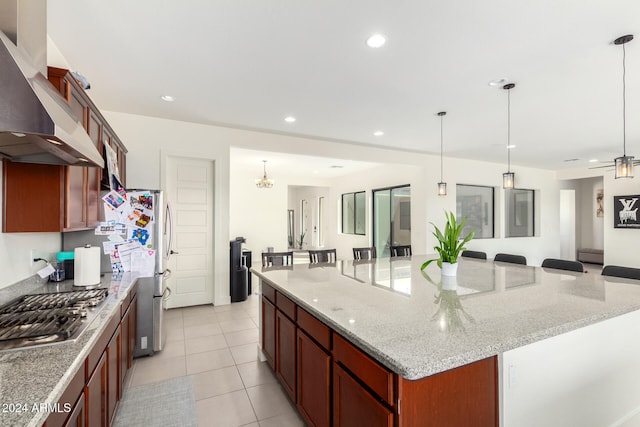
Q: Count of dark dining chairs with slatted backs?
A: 4